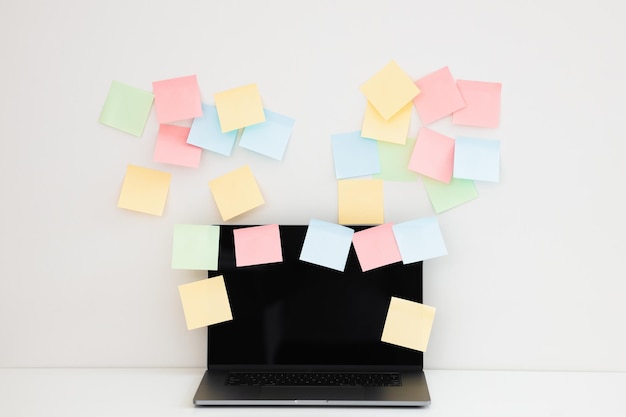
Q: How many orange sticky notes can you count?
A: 0